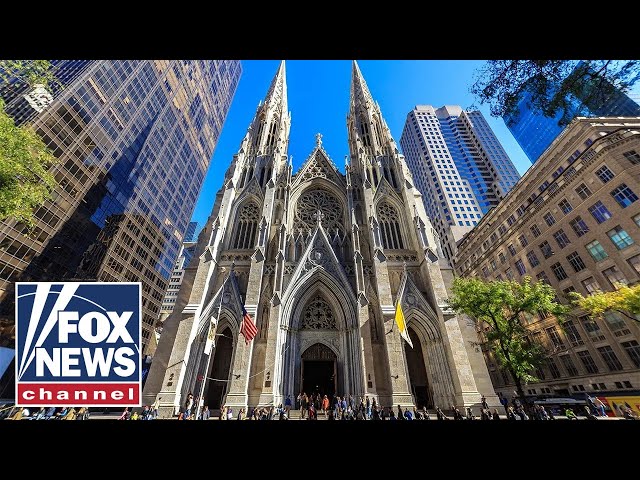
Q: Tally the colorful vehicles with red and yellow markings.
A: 1